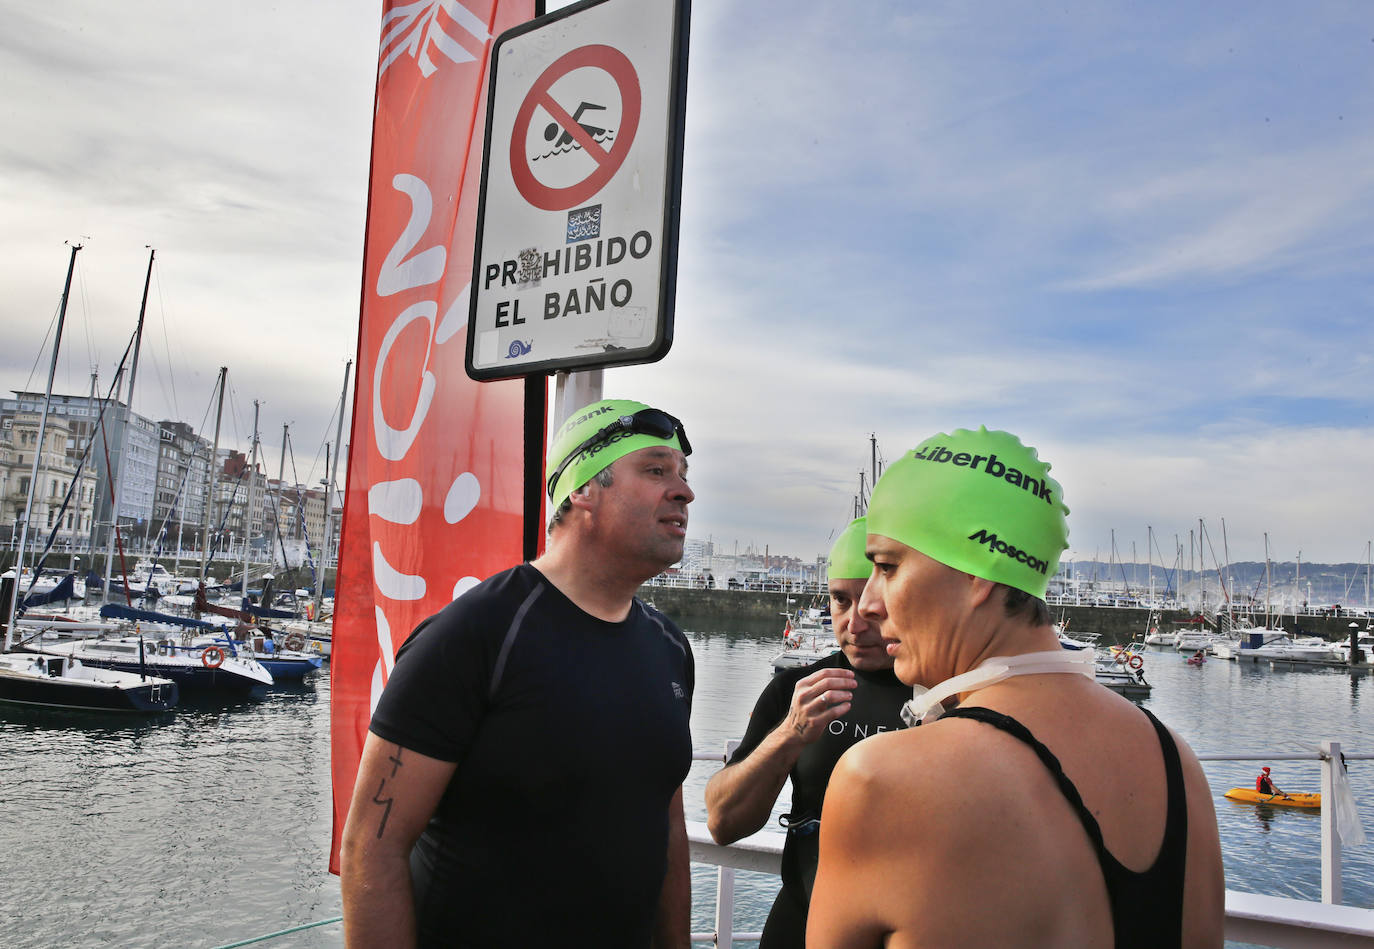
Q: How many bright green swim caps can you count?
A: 3